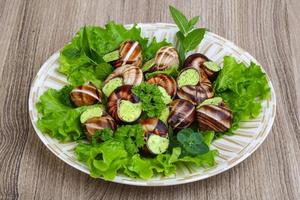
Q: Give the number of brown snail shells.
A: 12